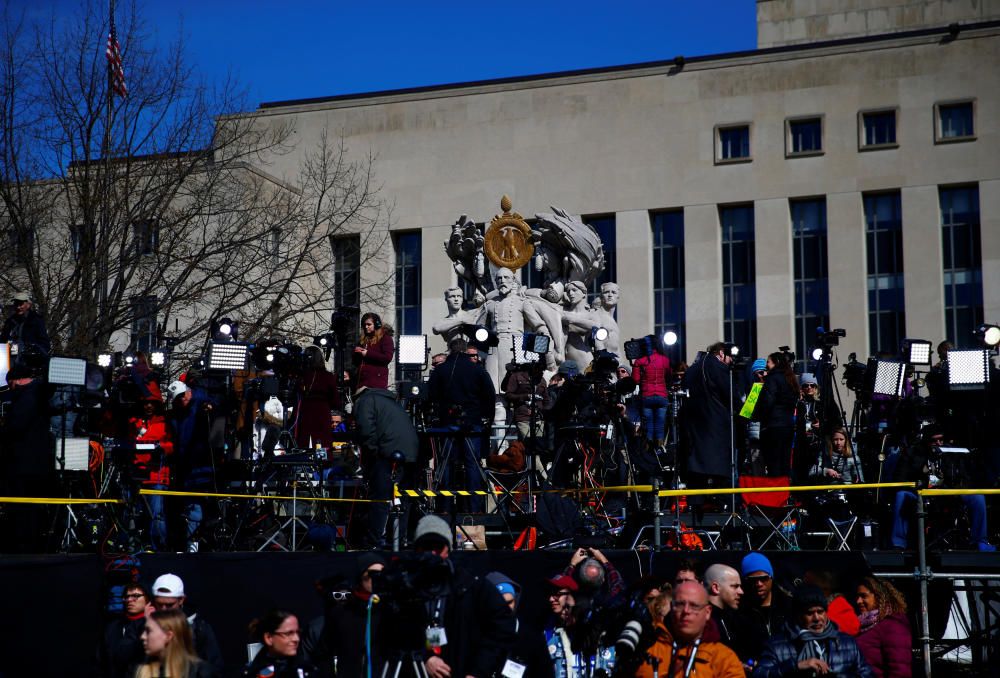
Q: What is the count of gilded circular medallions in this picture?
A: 1